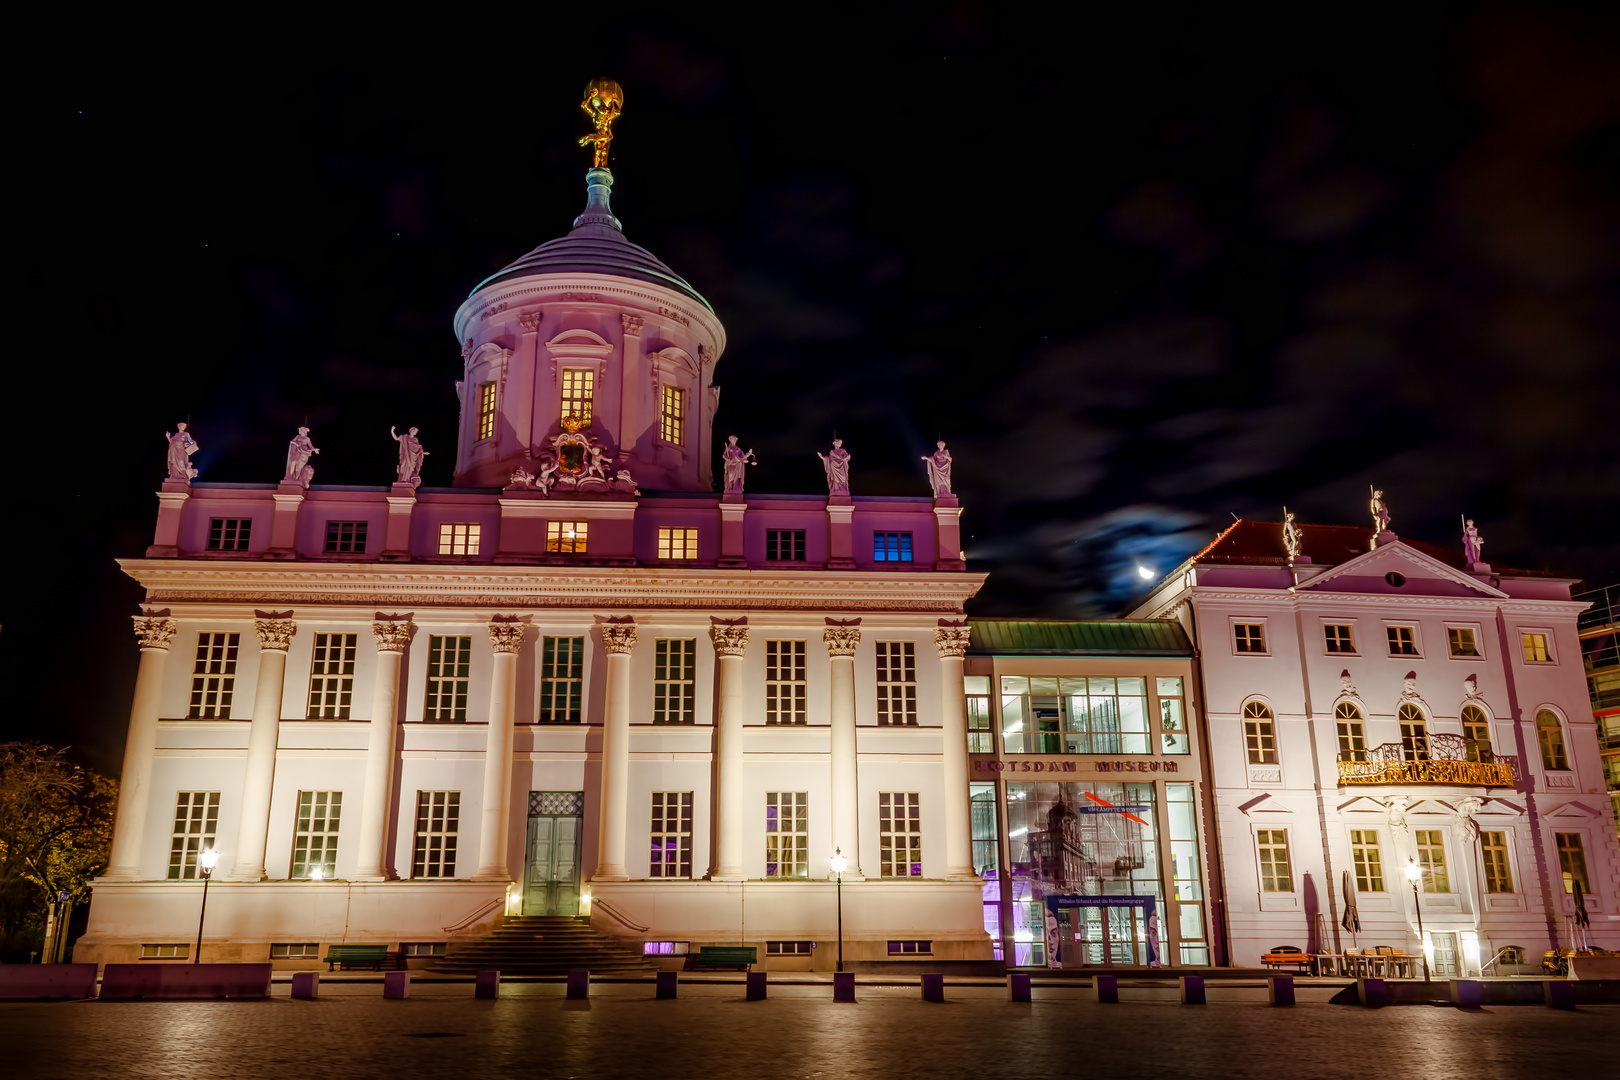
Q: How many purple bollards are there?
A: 15